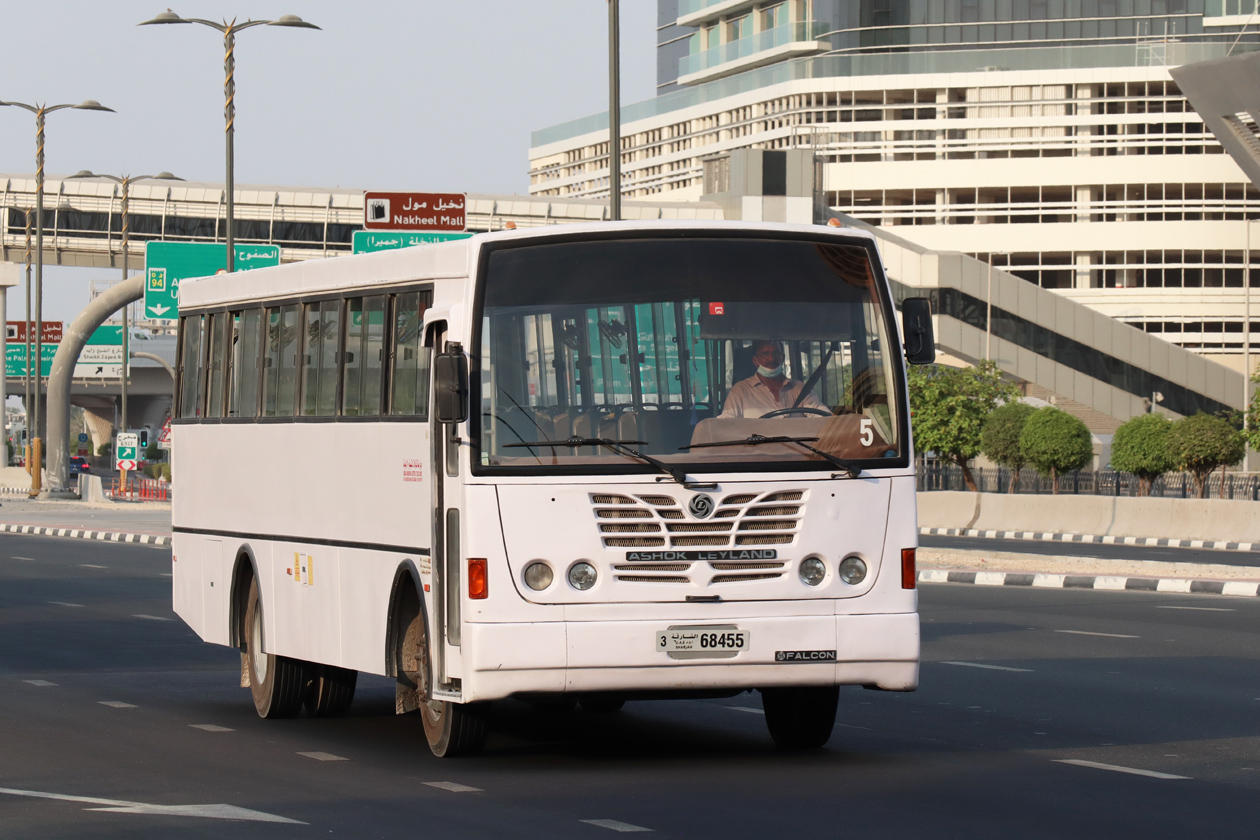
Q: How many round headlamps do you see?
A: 4